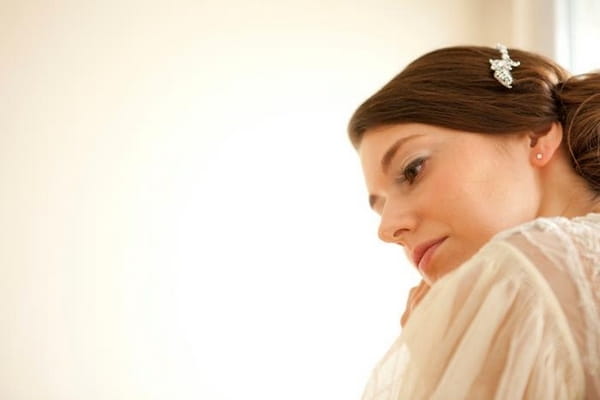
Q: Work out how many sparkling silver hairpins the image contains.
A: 1